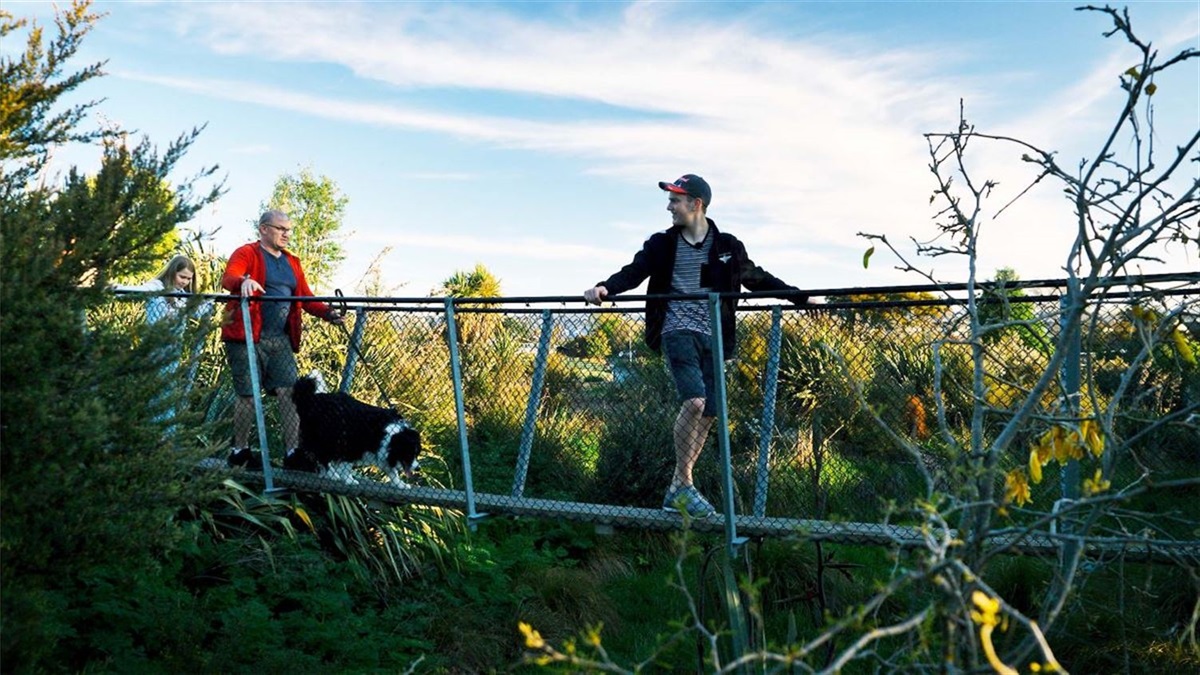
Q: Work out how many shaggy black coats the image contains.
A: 1